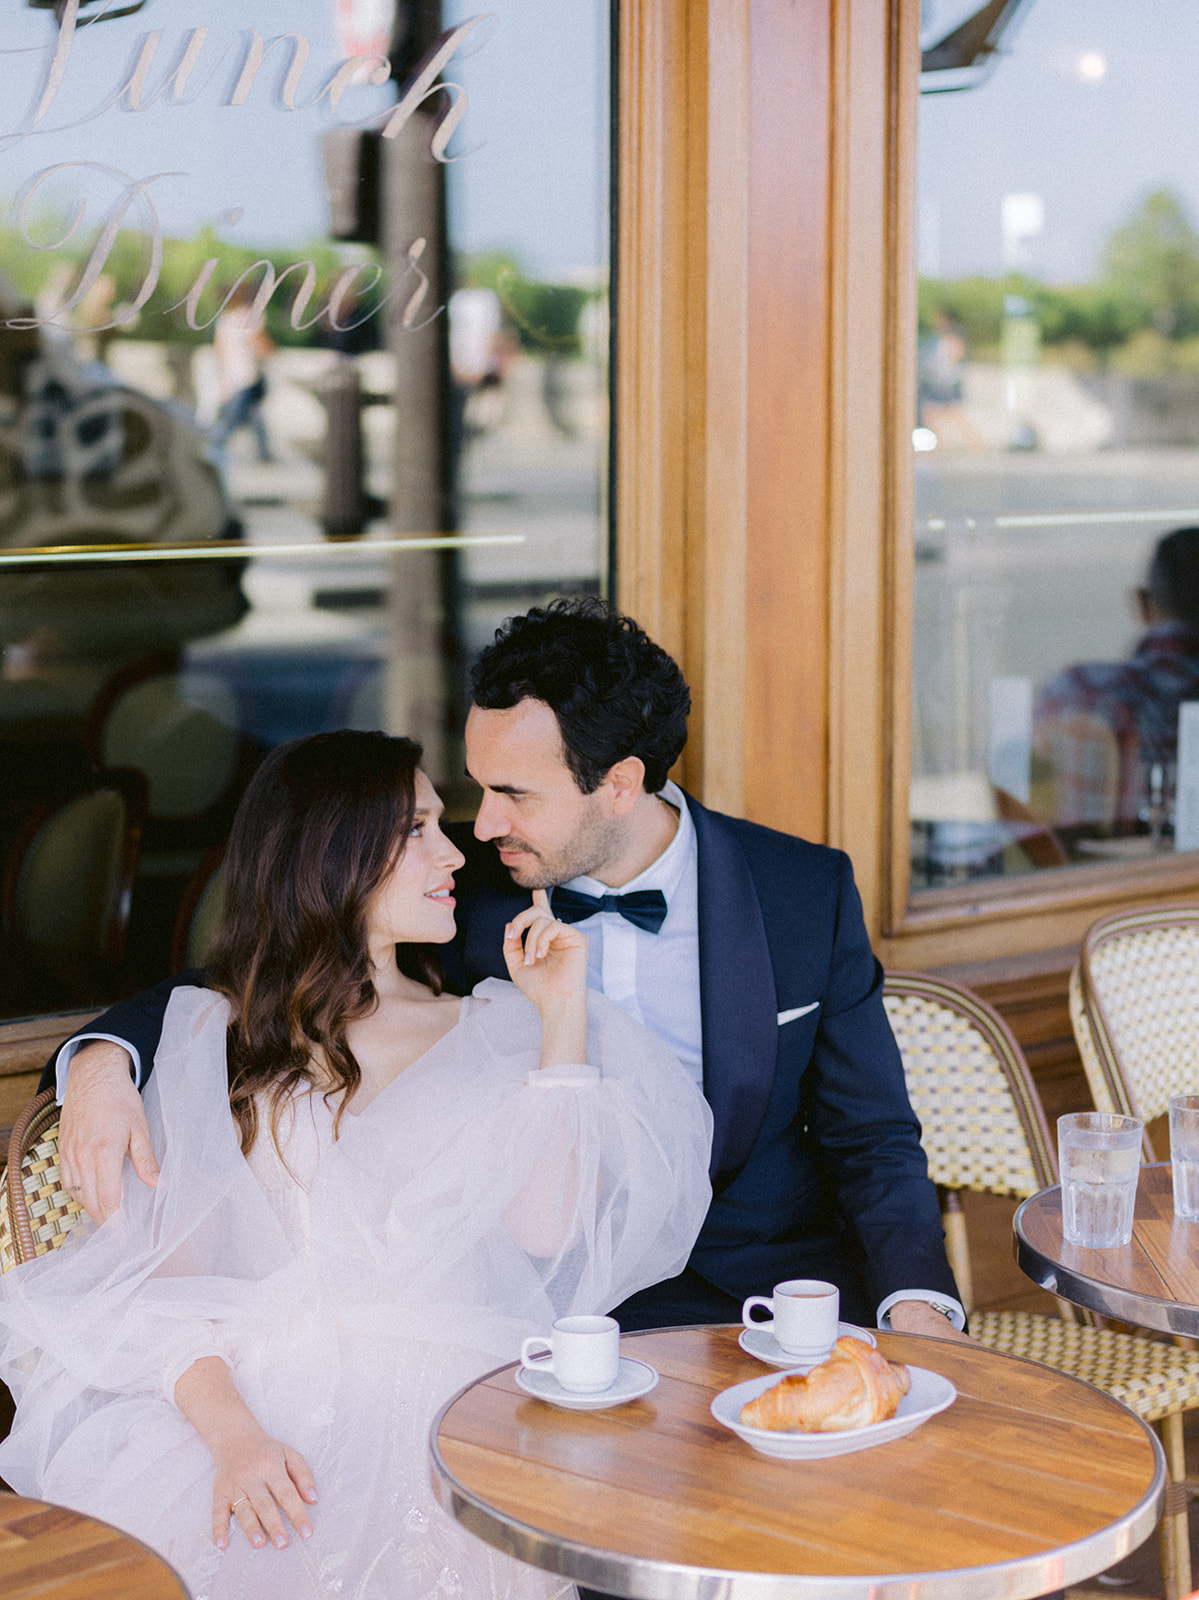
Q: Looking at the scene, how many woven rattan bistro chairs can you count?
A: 3